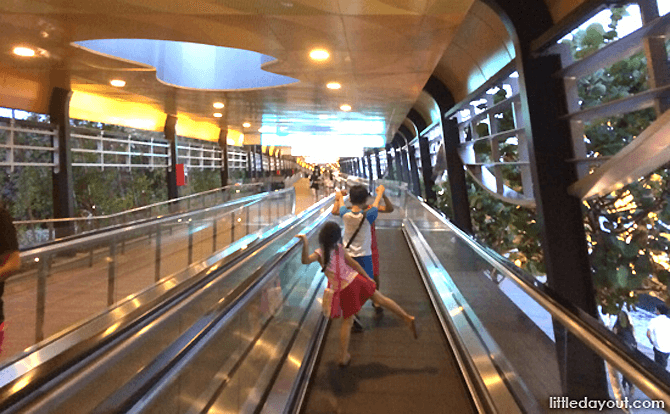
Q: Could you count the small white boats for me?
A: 0